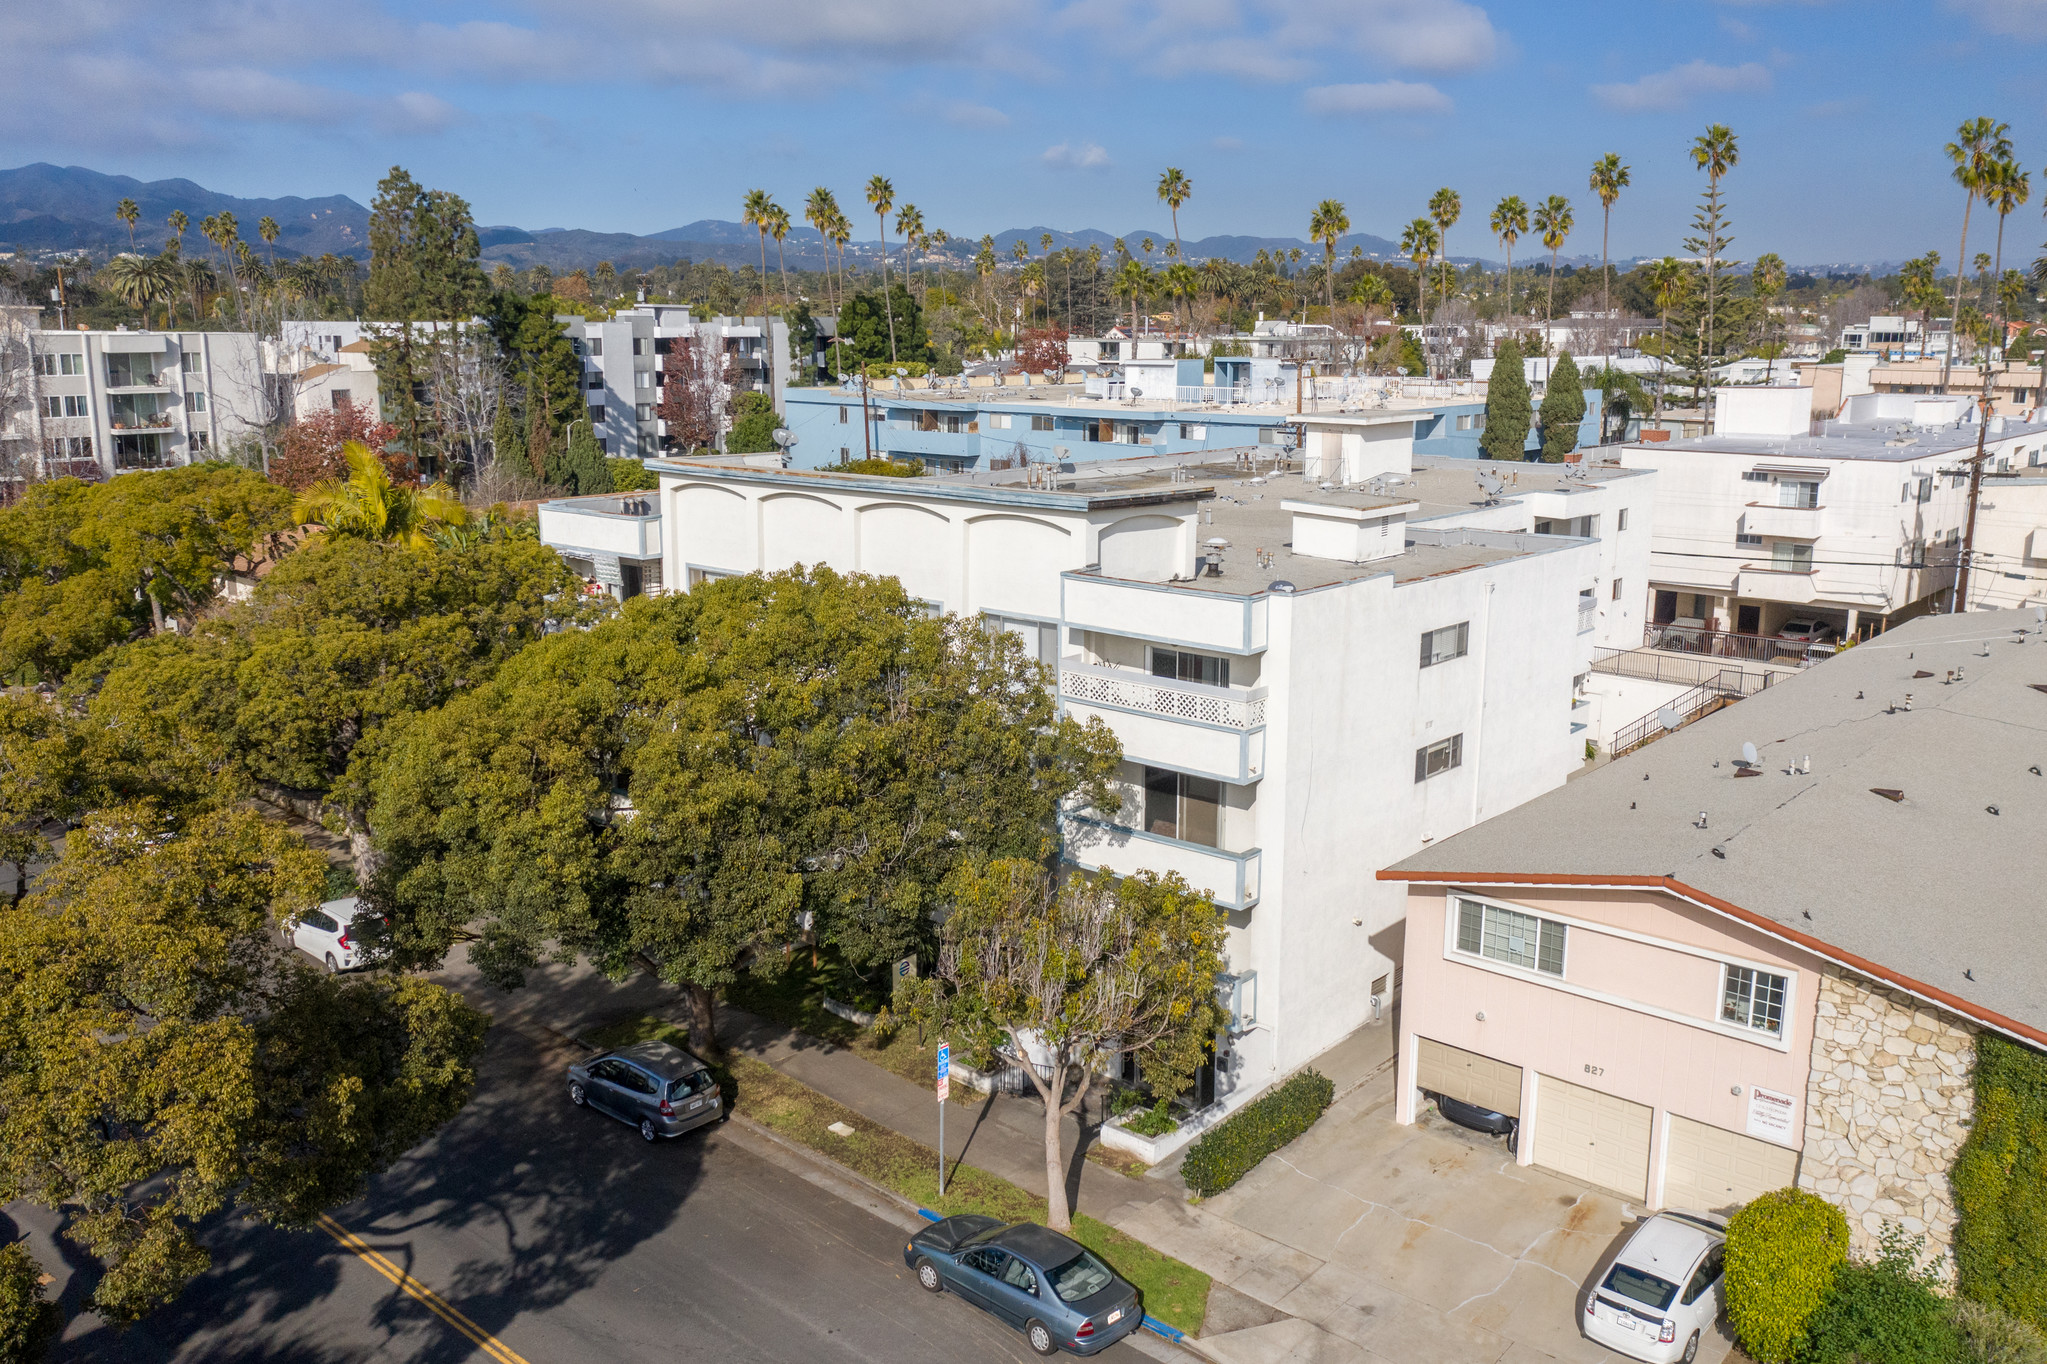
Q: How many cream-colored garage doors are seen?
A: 3